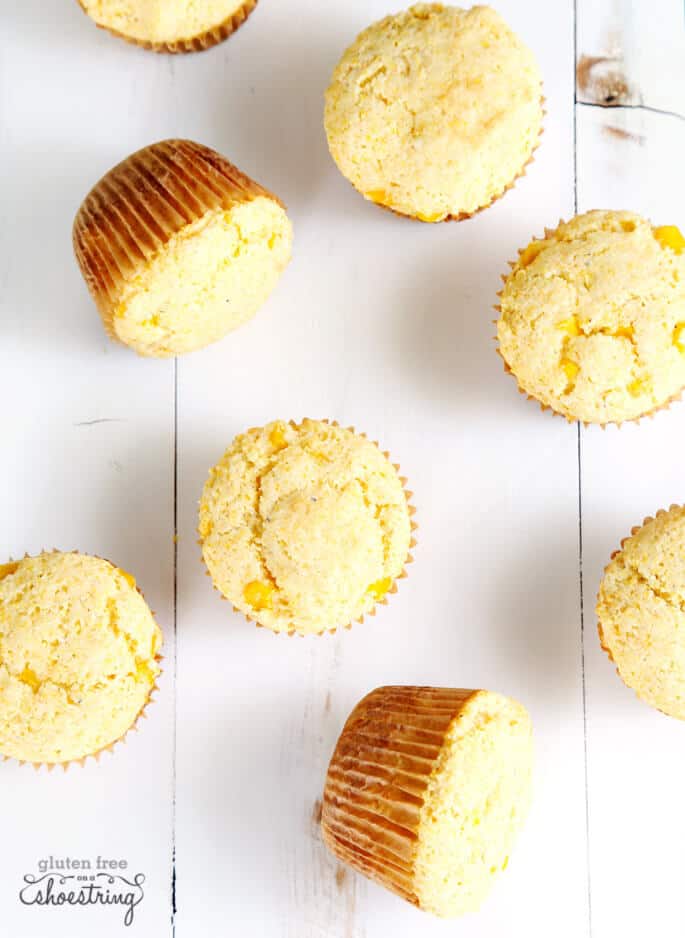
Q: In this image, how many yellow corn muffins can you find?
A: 8